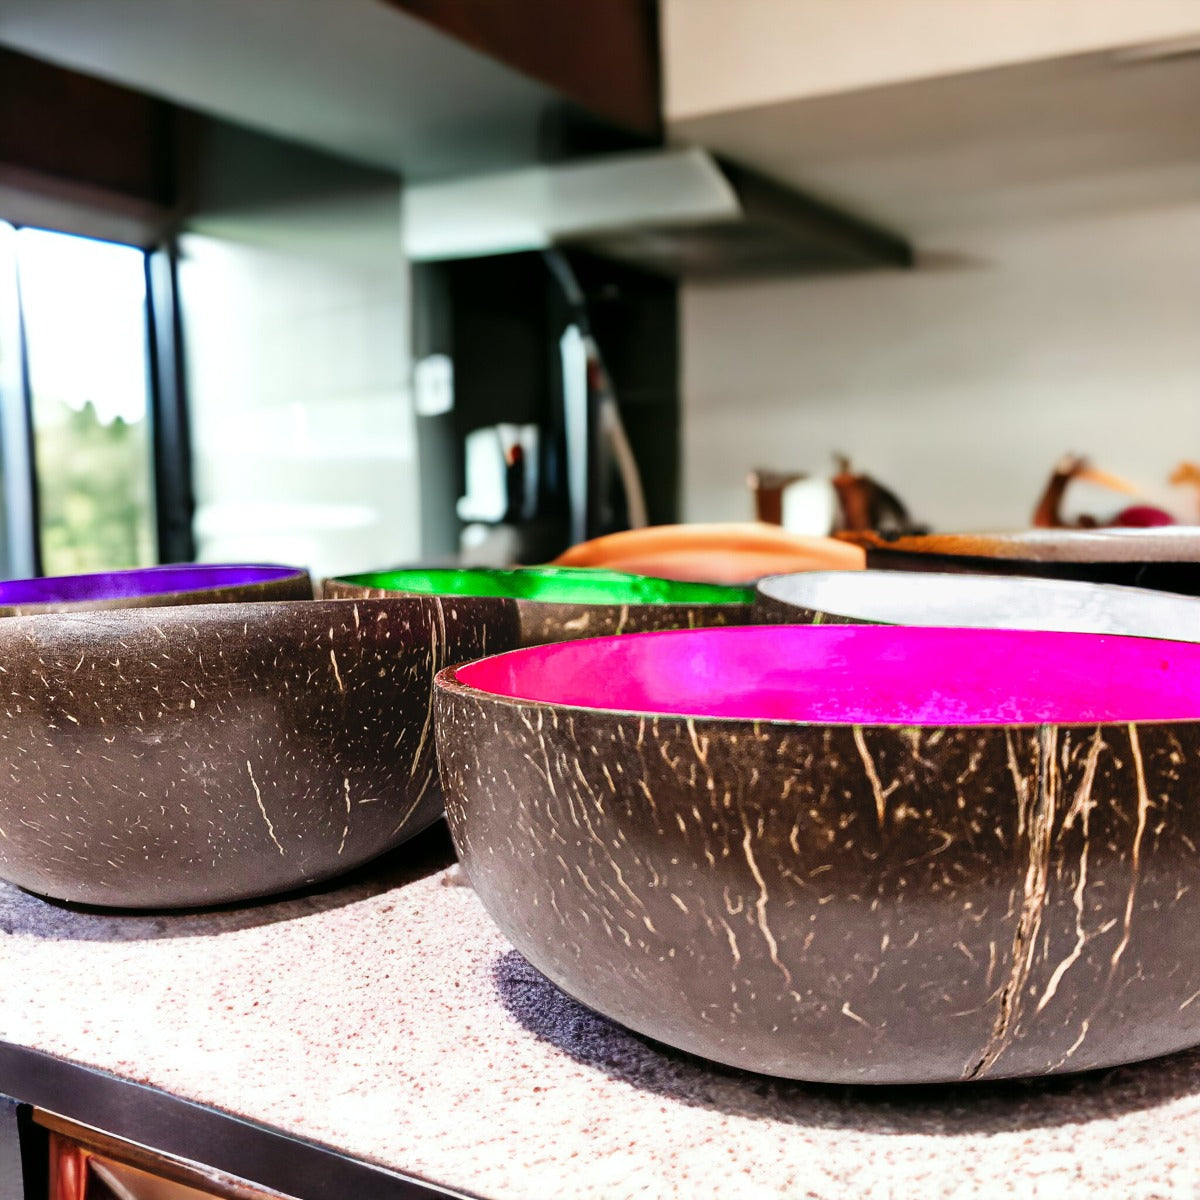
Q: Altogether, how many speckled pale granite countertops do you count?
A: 1